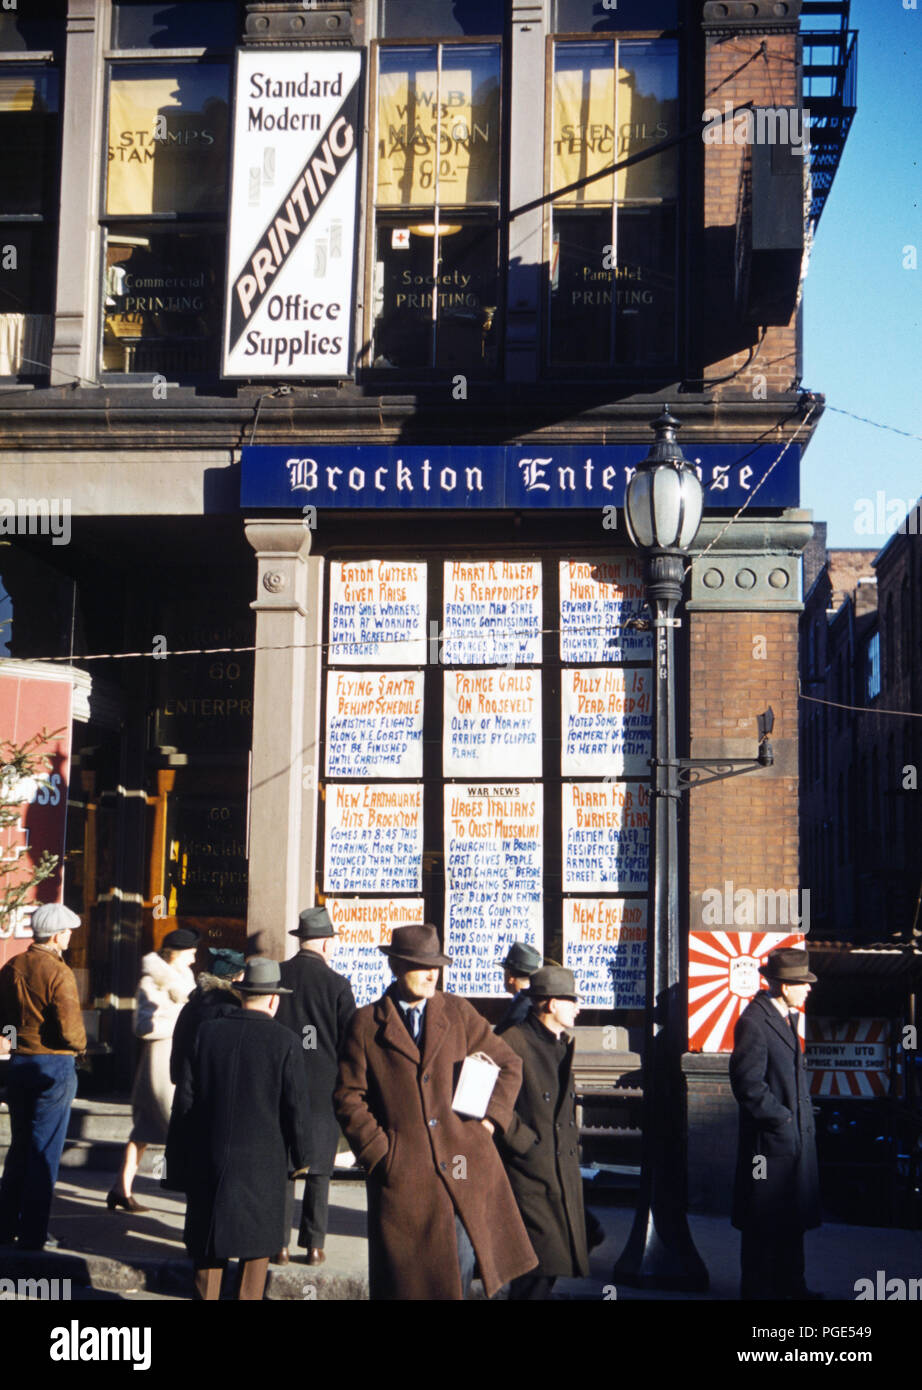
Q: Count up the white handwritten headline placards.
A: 11